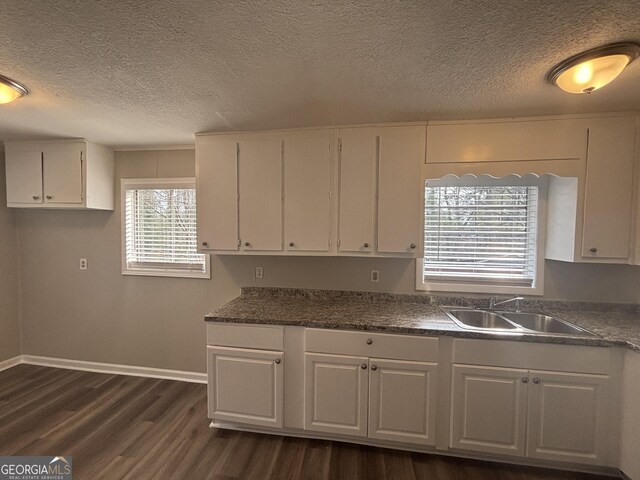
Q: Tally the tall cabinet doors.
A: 6